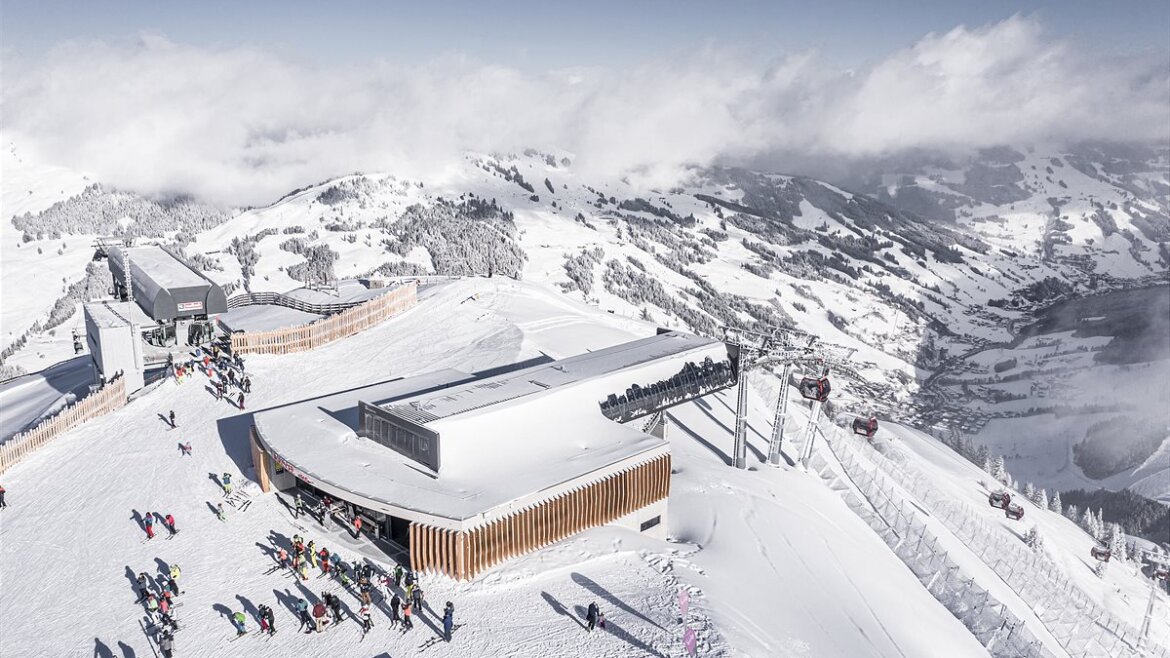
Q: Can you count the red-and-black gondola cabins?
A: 6